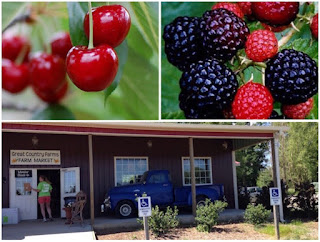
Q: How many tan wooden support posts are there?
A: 3